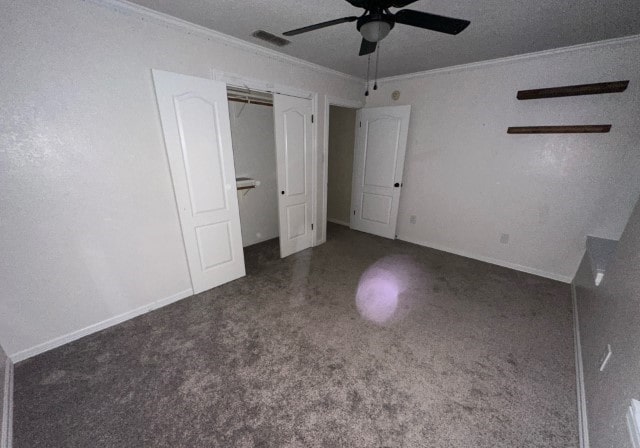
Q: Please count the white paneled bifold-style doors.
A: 2